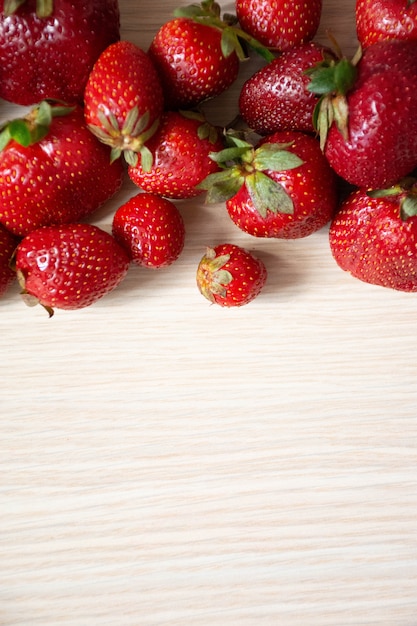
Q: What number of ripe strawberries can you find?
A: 15